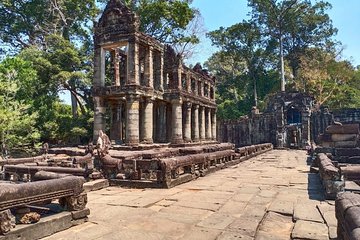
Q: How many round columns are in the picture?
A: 9